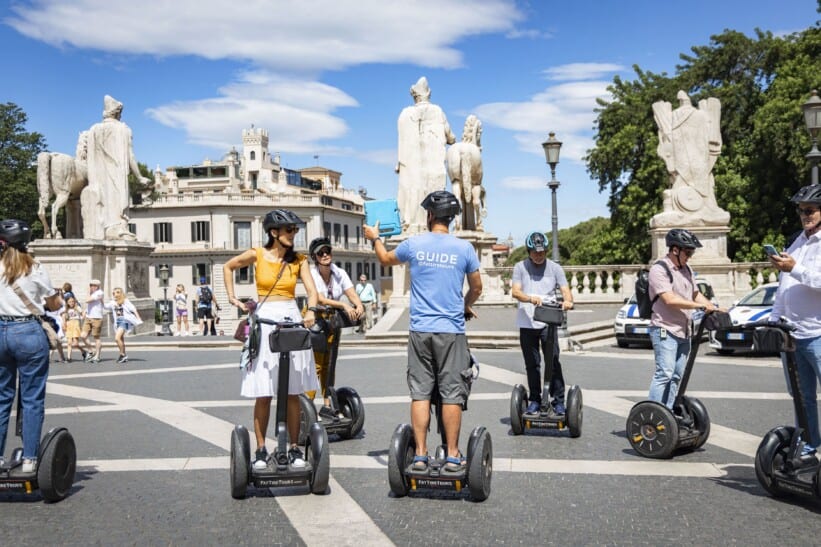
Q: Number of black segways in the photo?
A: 7